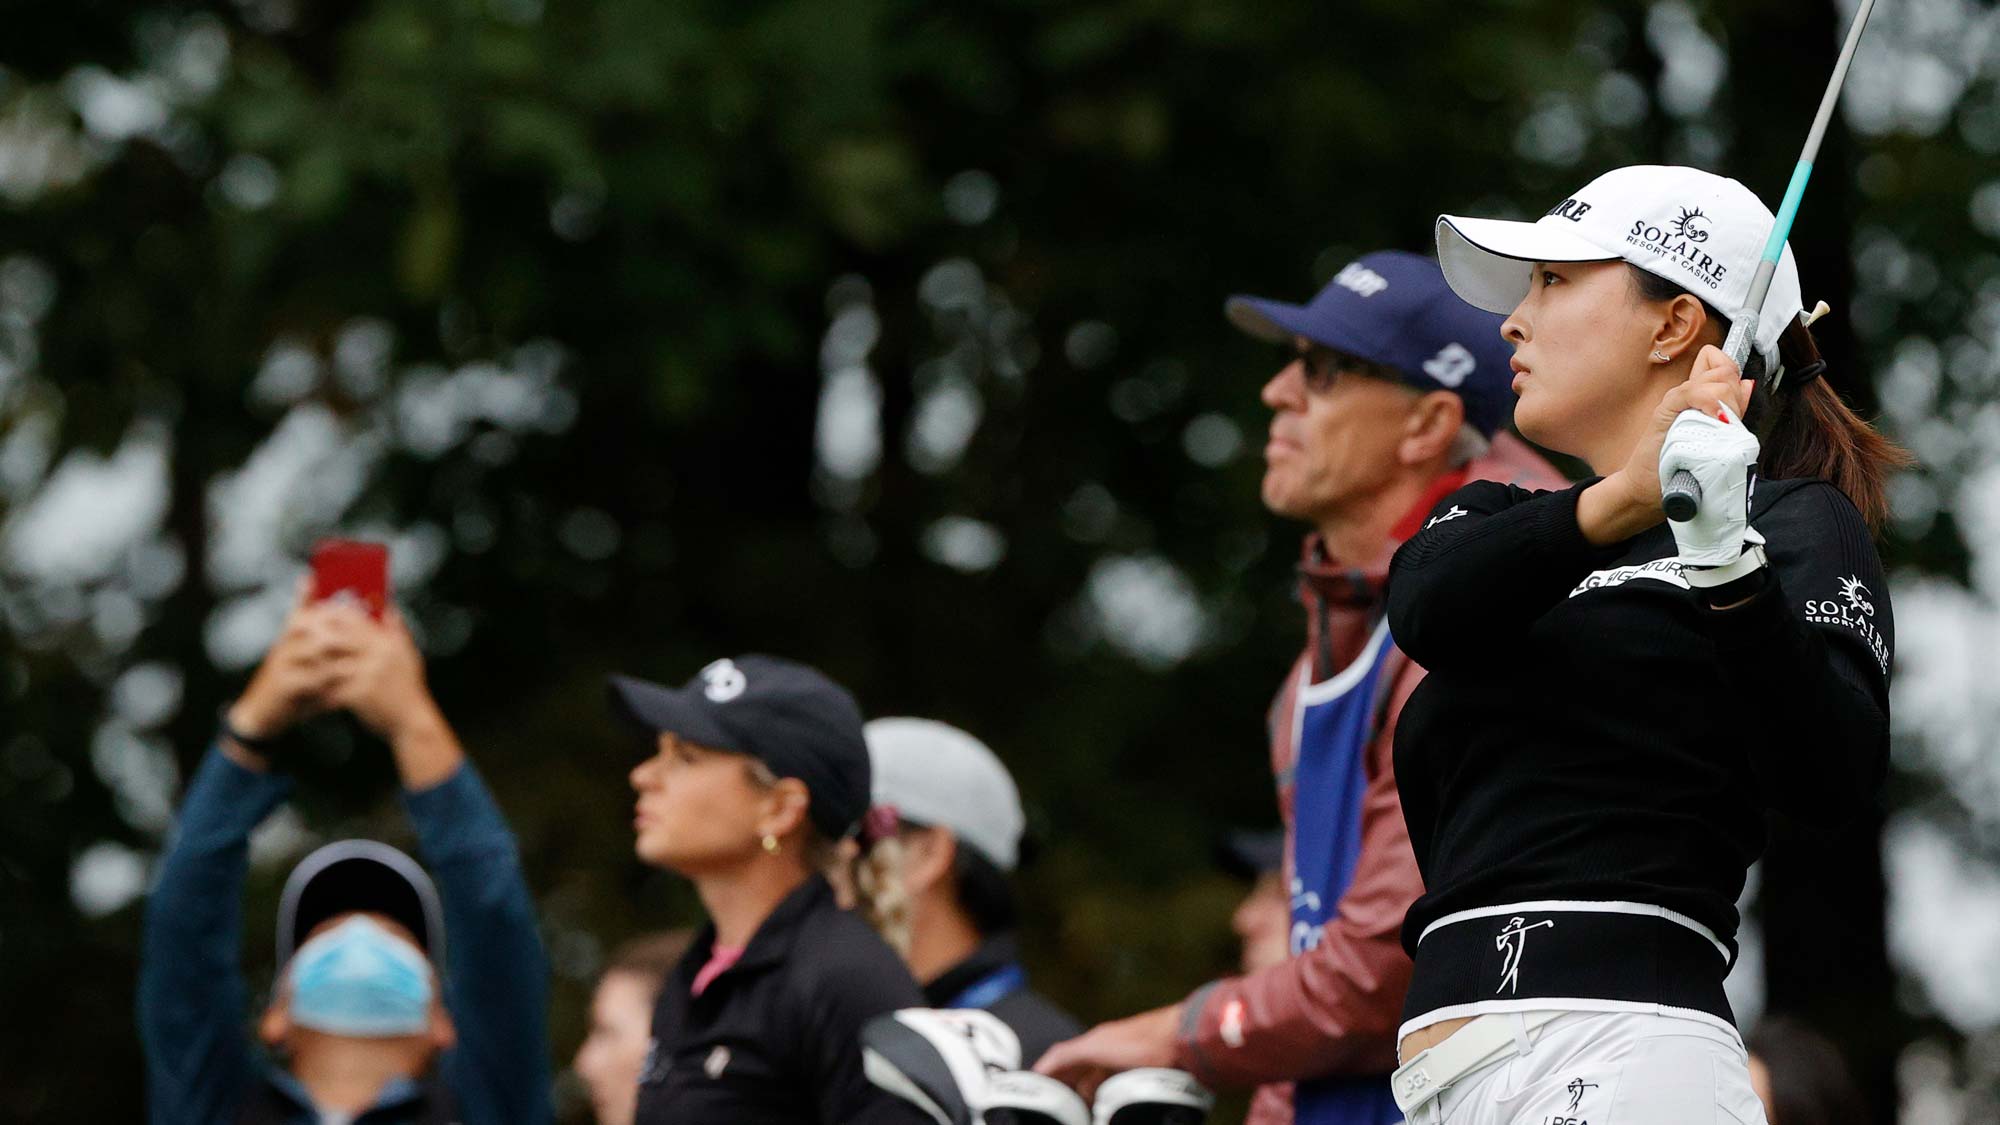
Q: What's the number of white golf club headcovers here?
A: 3